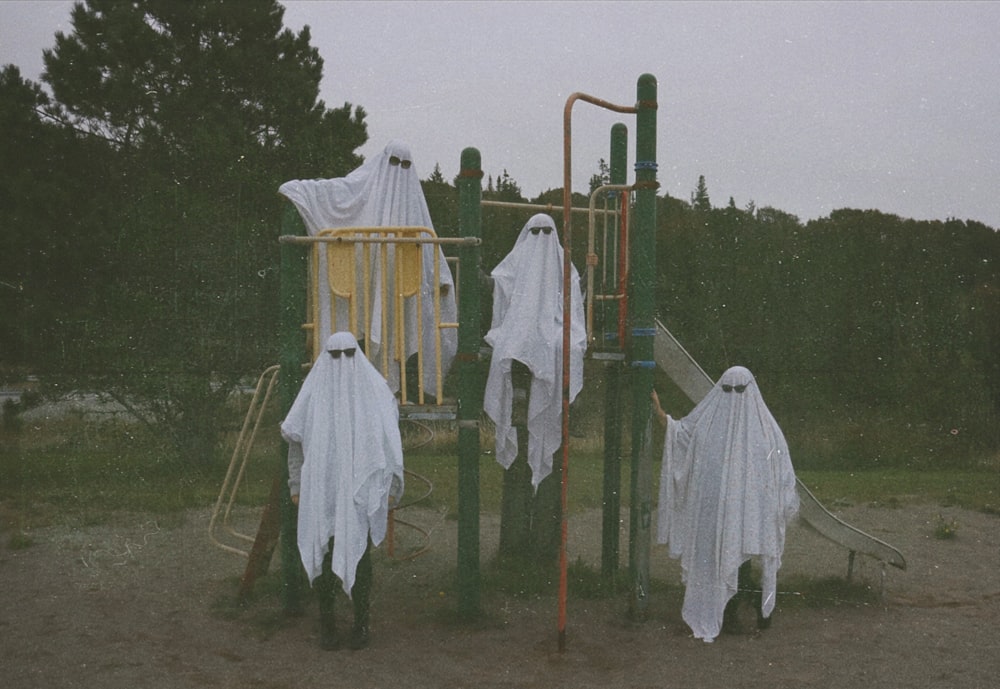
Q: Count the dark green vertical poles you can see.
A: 4